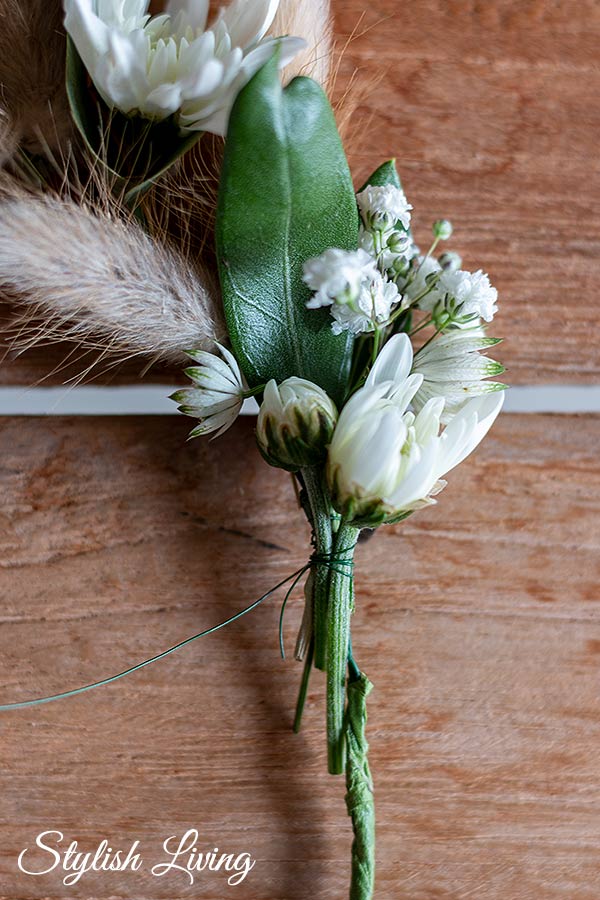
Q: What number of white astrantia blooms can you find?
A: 2